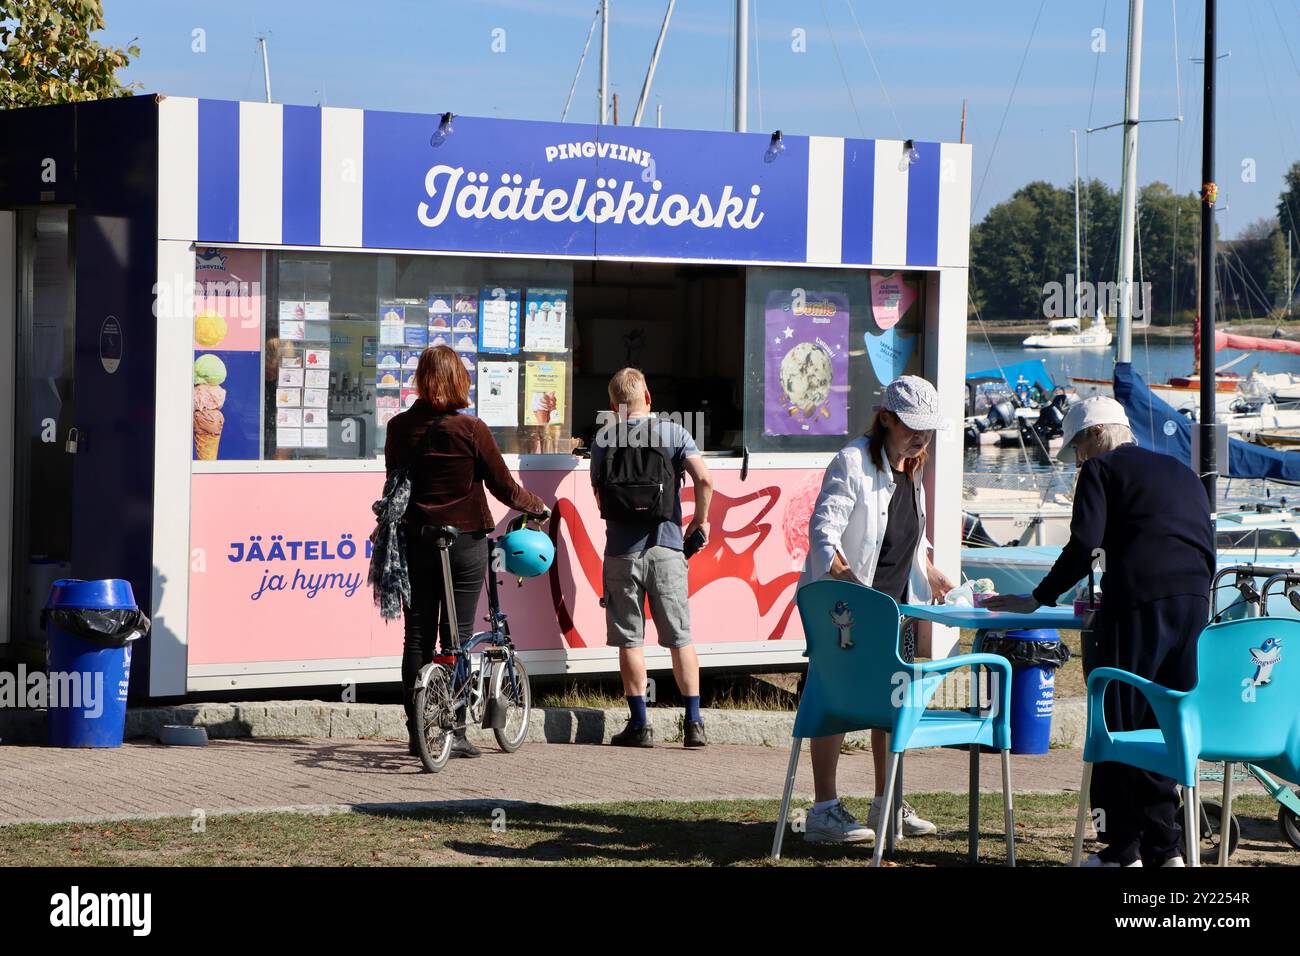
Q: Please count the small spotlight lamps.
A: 3